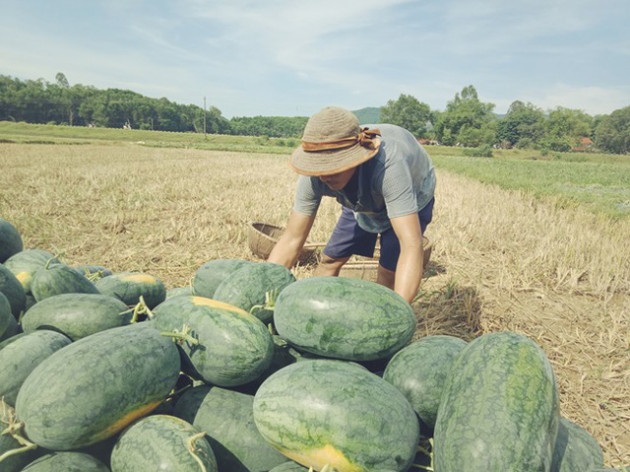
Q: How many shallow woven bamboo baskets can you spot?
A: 2